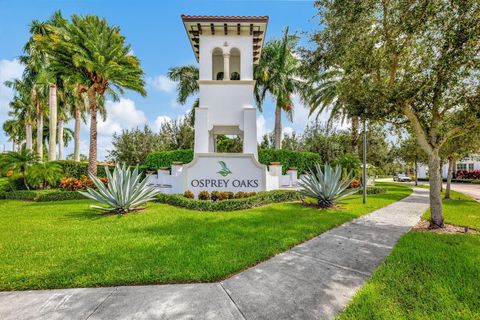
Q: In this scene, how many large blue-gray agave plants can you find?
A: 2